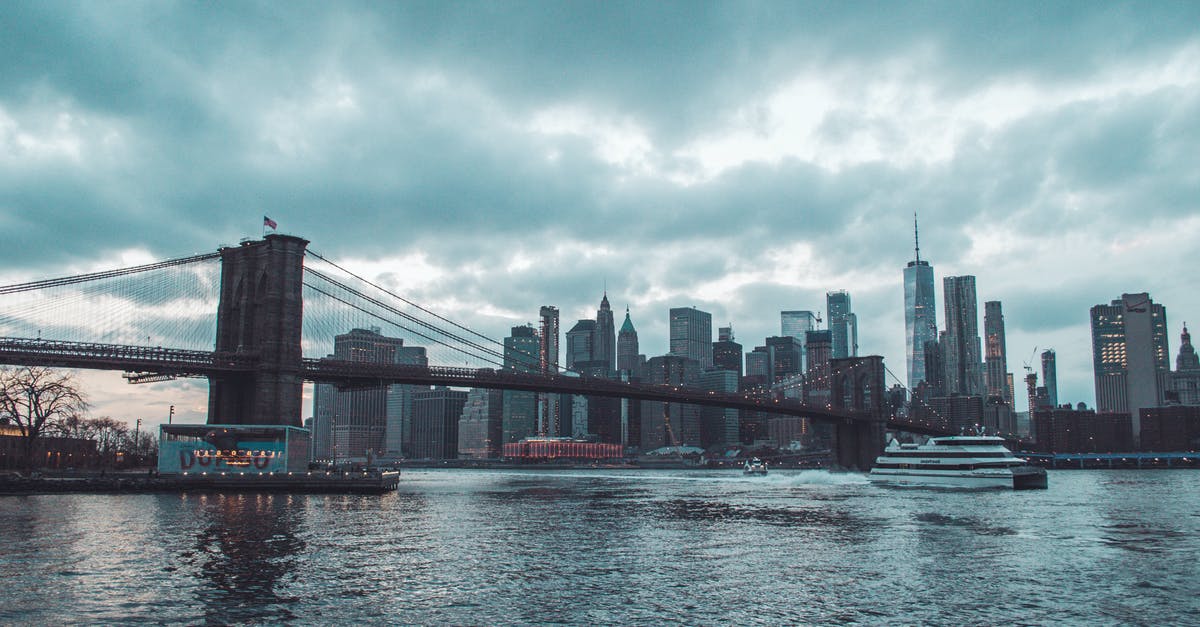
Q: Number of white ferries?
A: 1